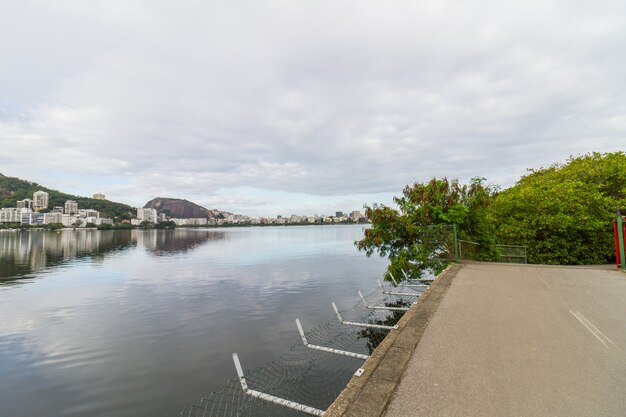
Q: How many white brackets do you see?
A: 7